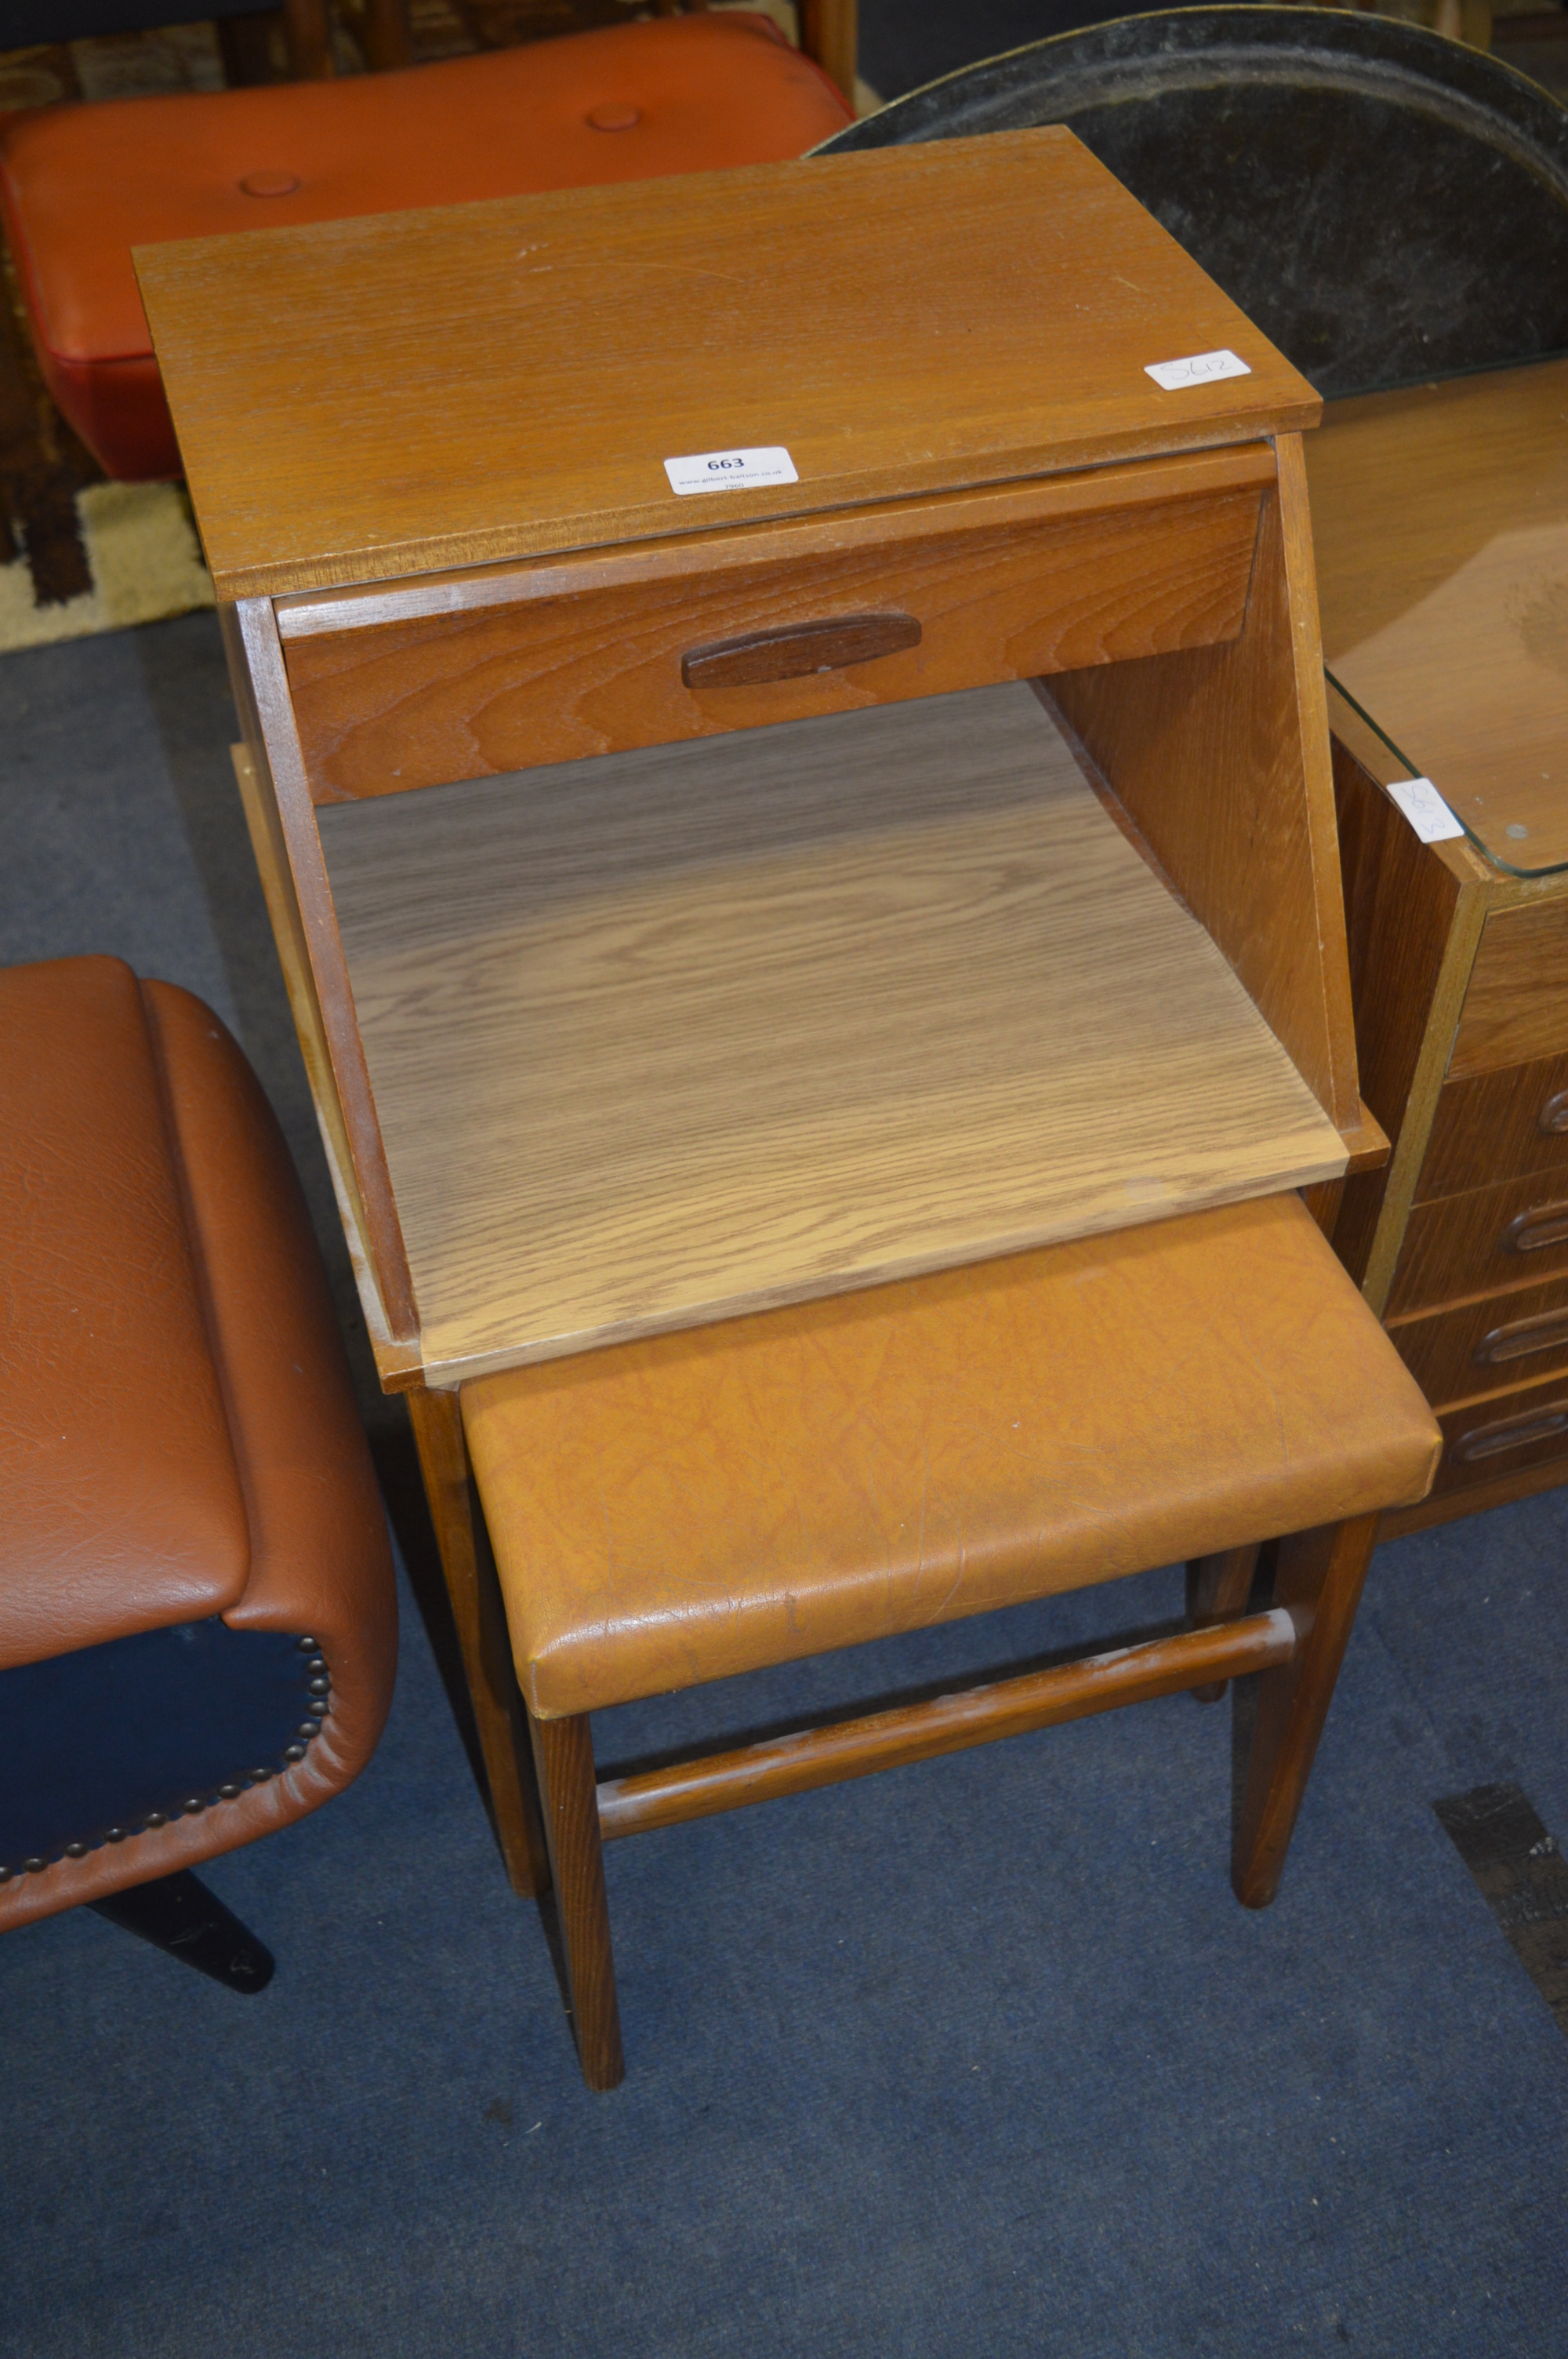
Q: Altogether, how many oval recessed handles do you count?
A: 4